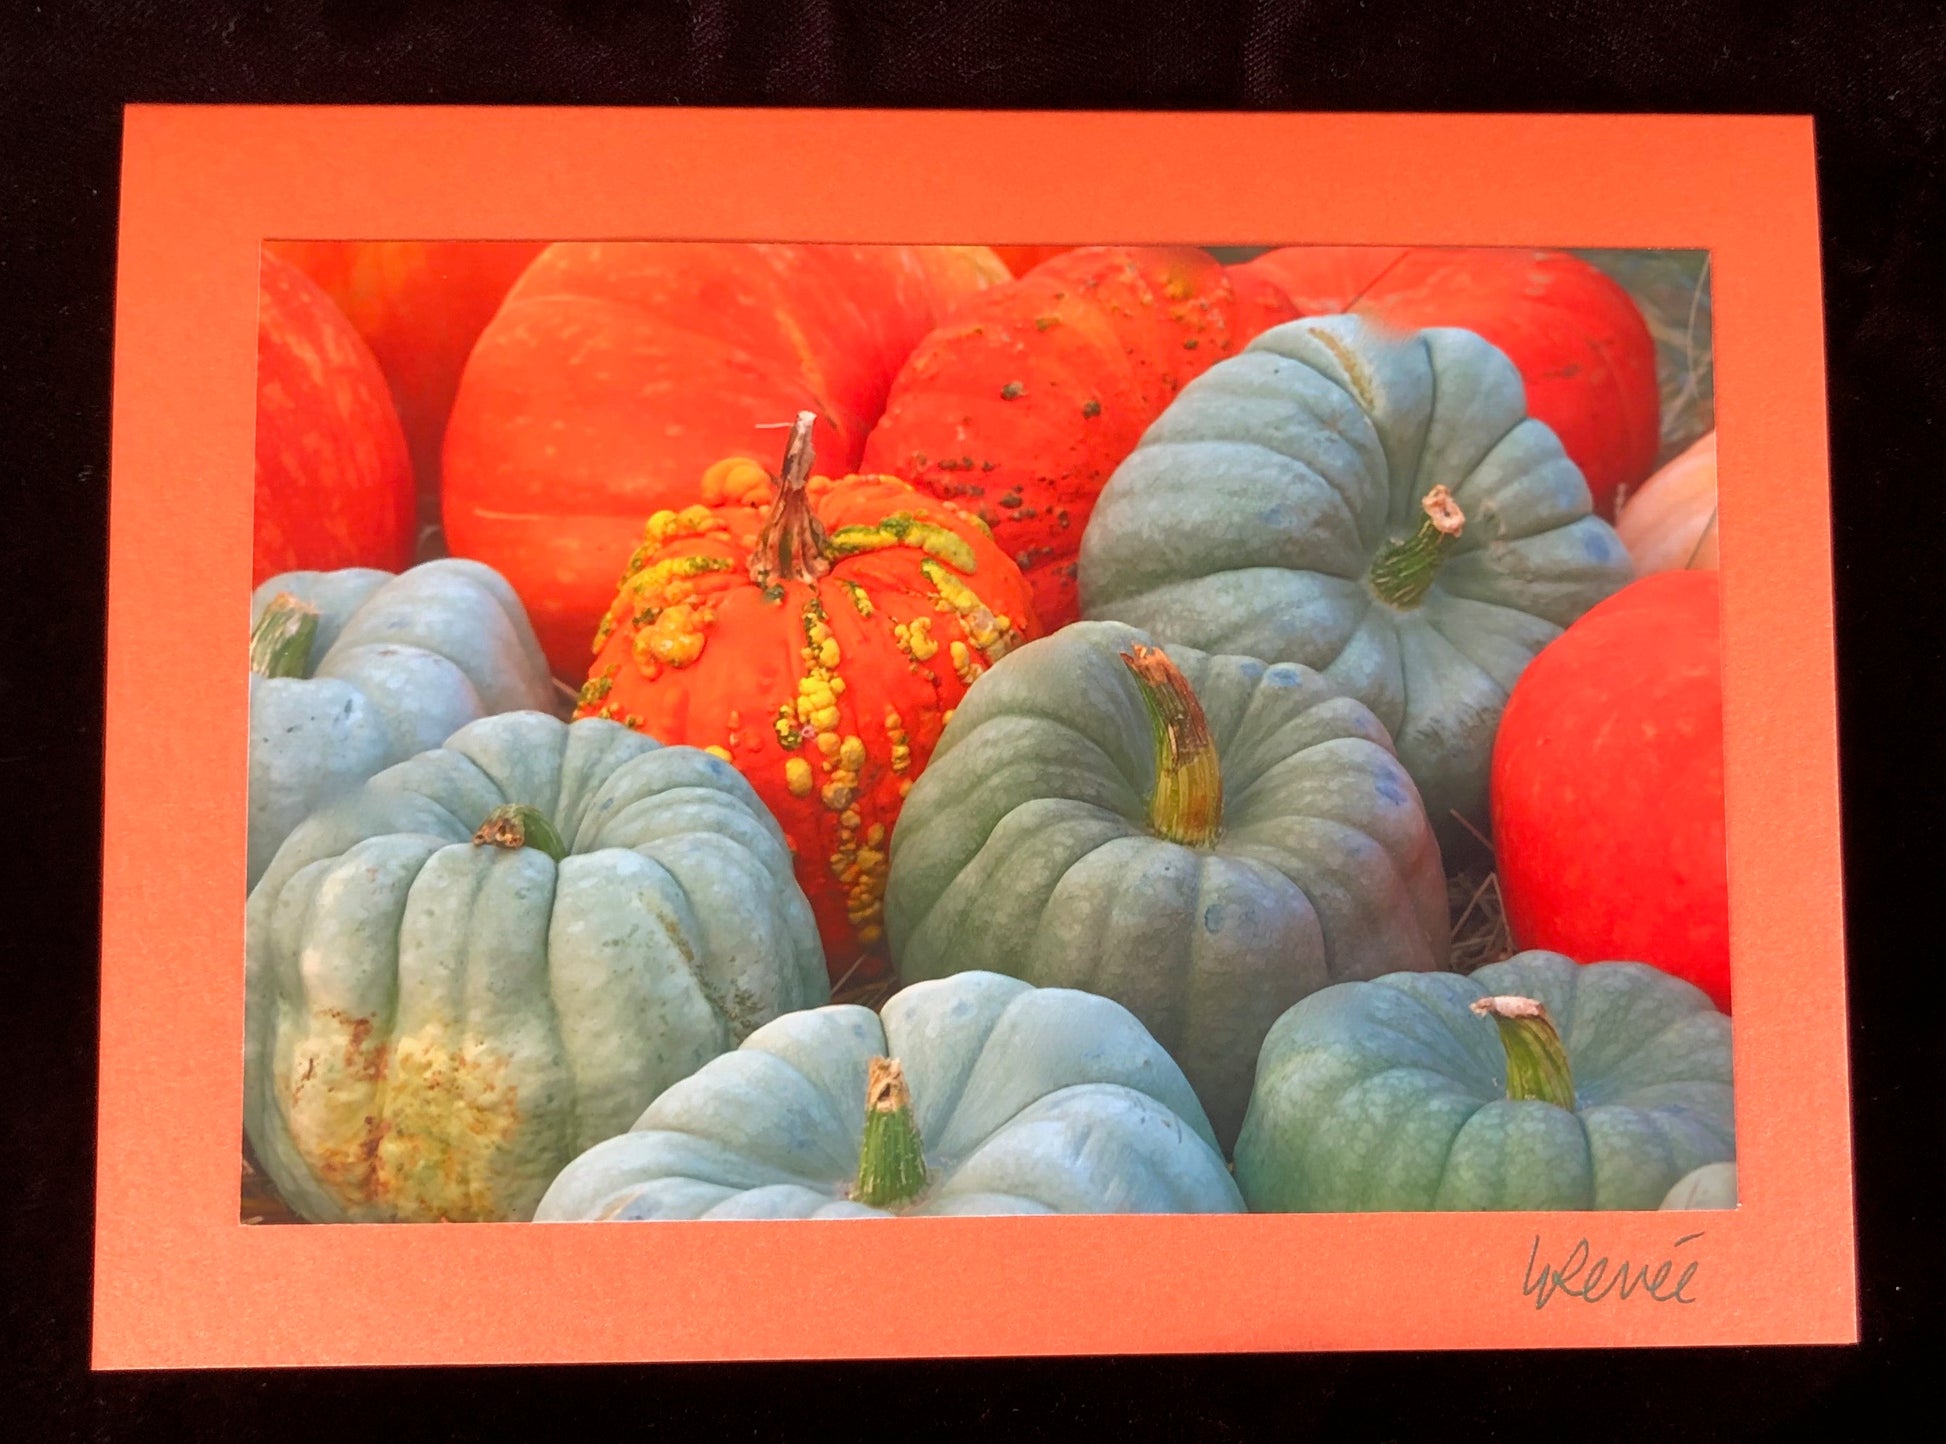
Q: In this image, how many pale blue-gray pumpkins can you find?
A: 6